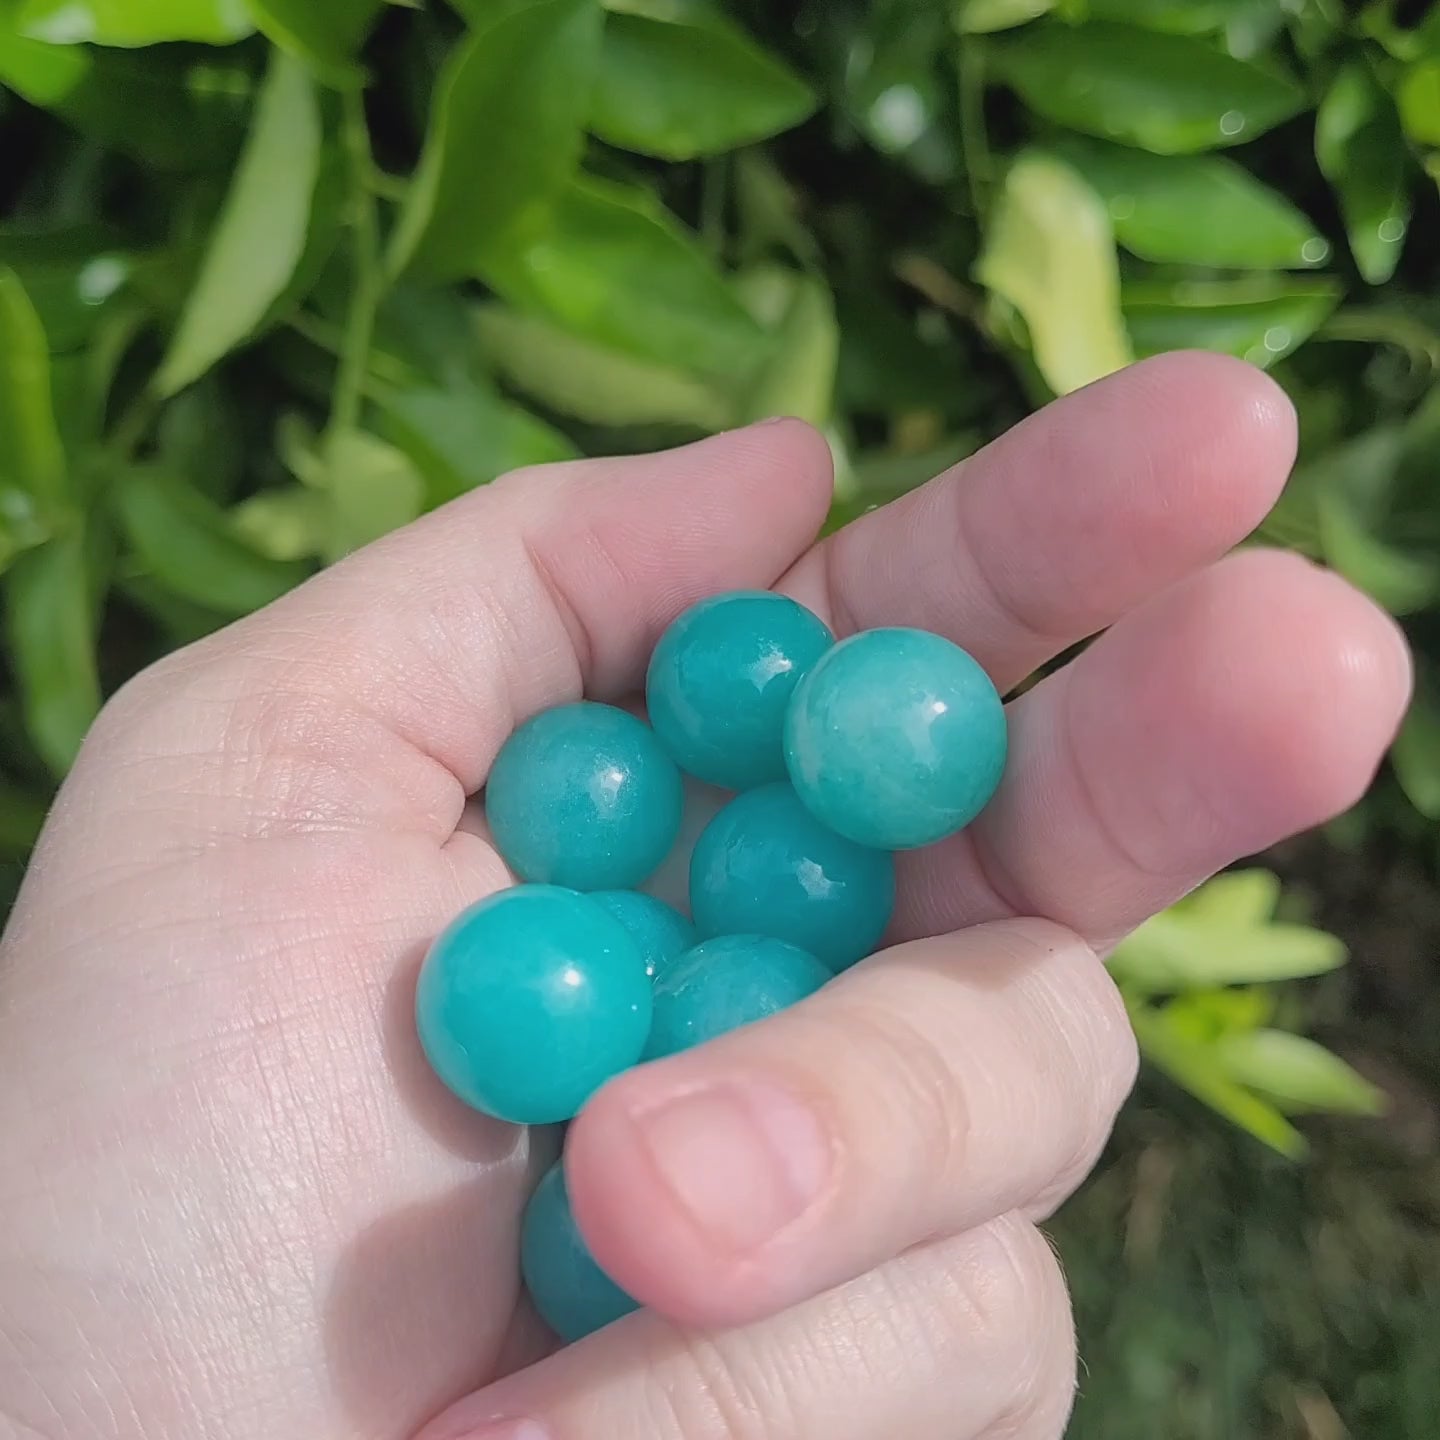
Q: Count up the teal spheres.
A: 8